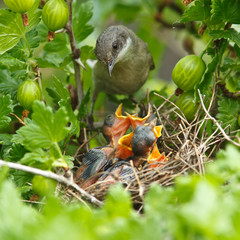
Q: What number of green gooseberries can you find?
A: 6